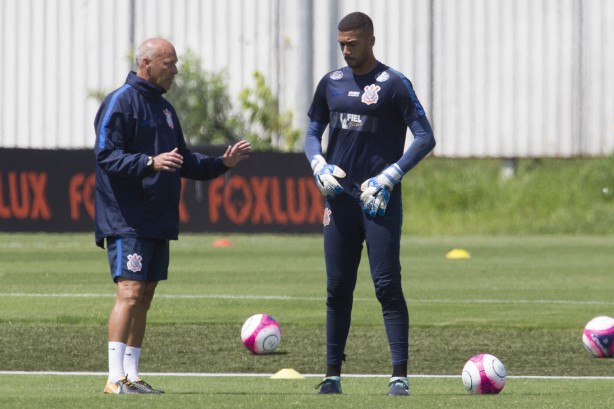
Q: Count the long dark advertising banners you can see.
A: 1